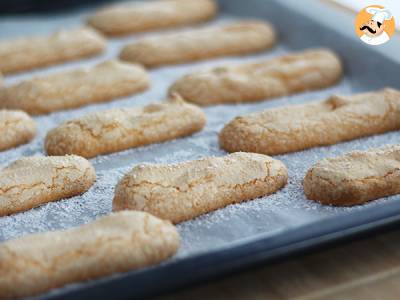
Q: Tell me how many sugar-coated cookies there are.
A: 12